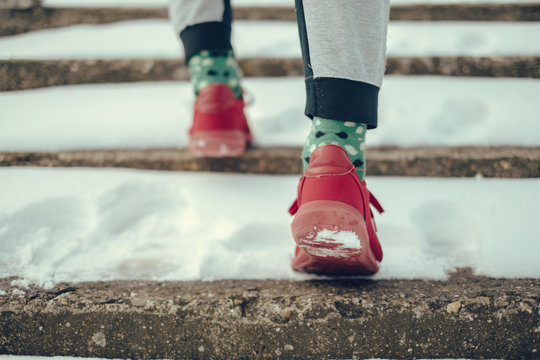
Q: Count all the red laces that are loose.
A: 2